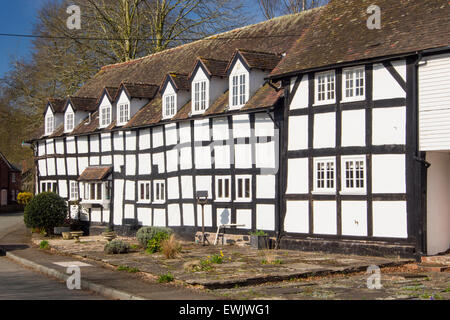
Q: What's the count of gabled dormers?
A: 7